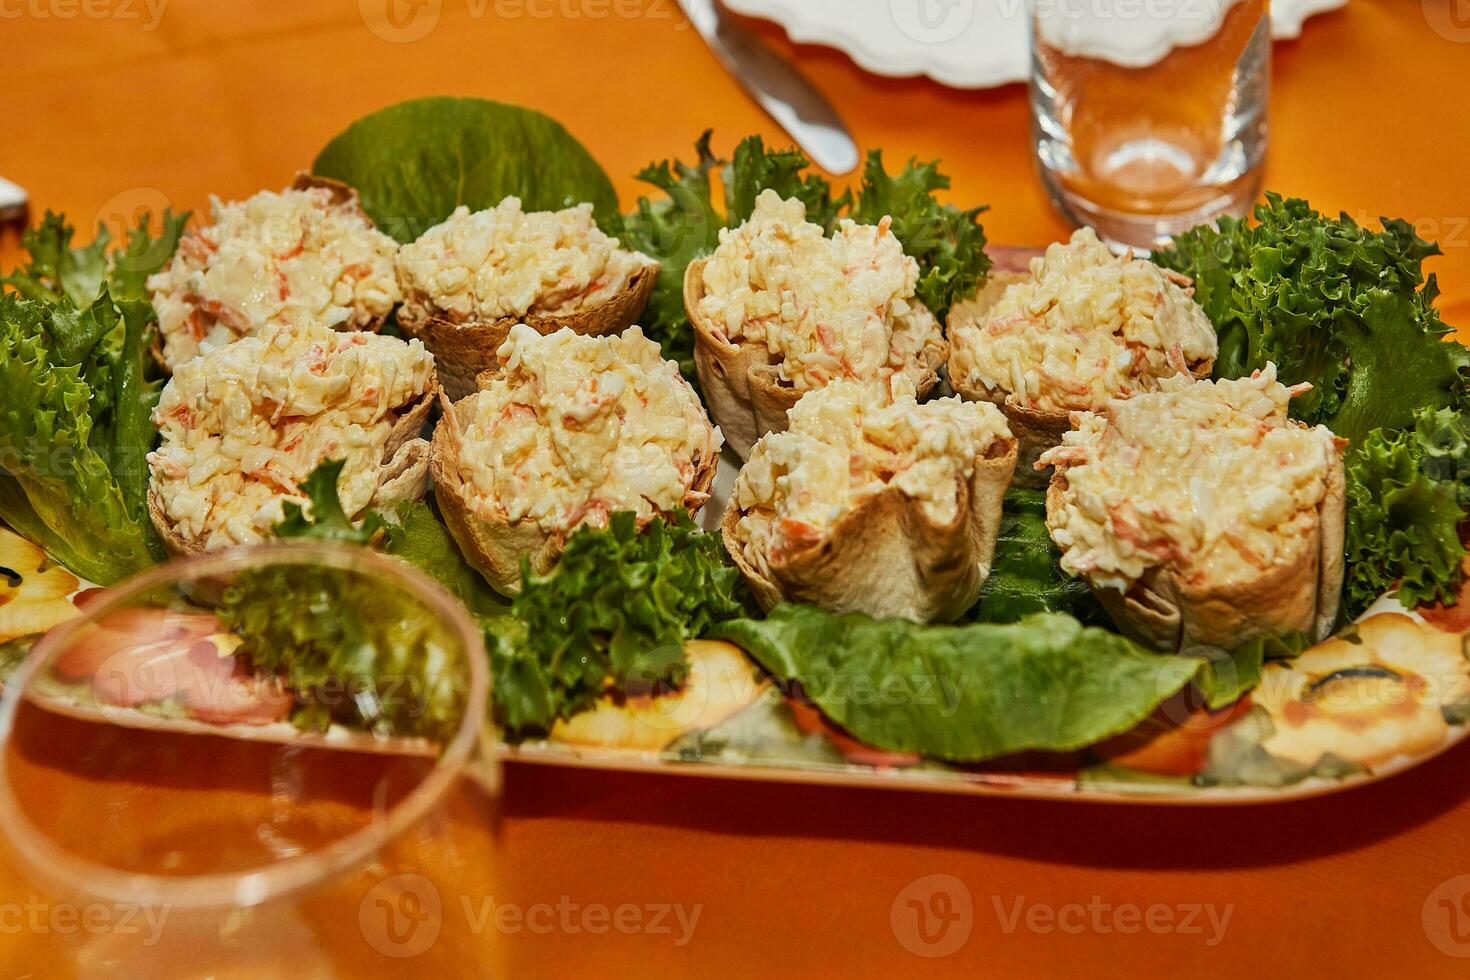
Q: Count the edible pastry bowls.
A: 8